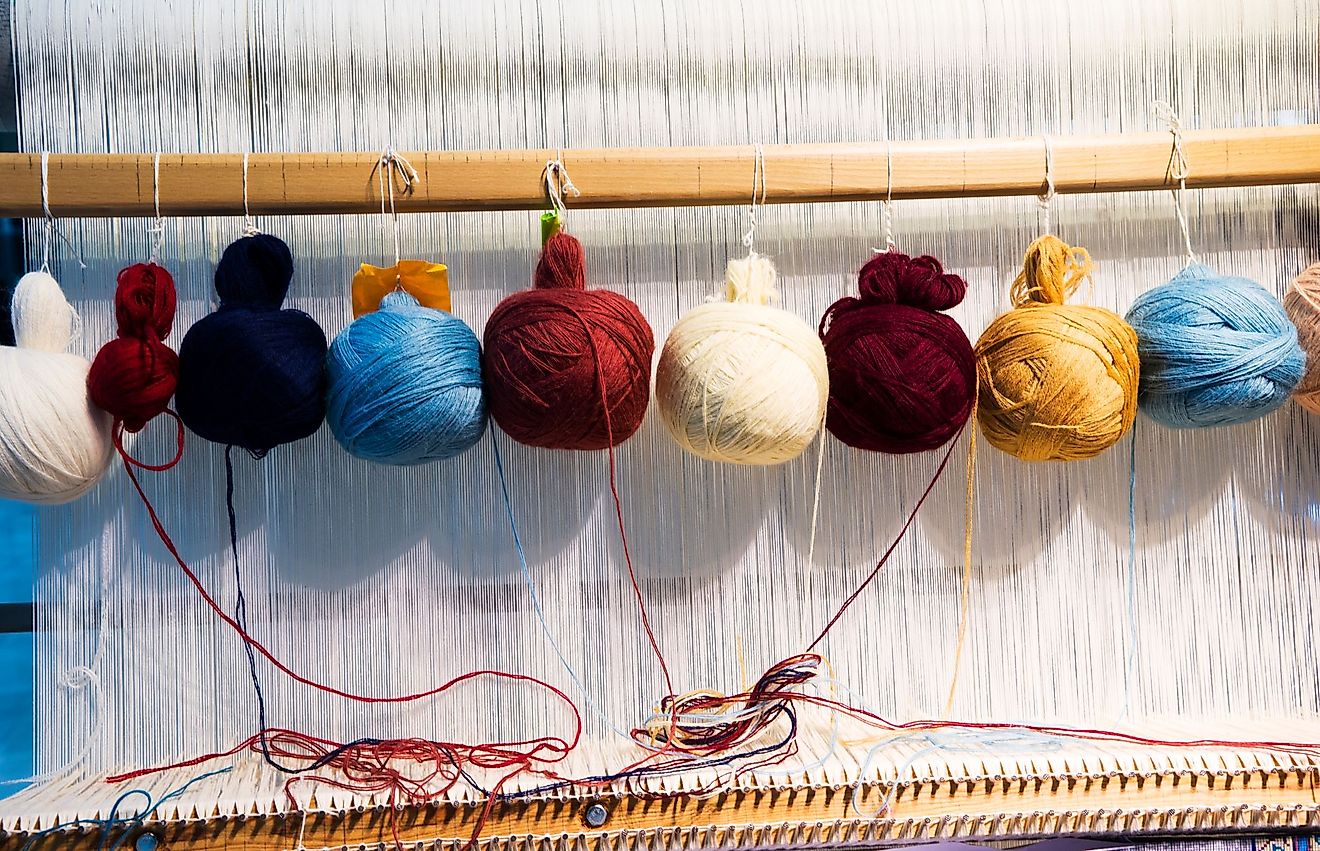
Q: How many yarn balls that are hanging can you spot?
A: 10